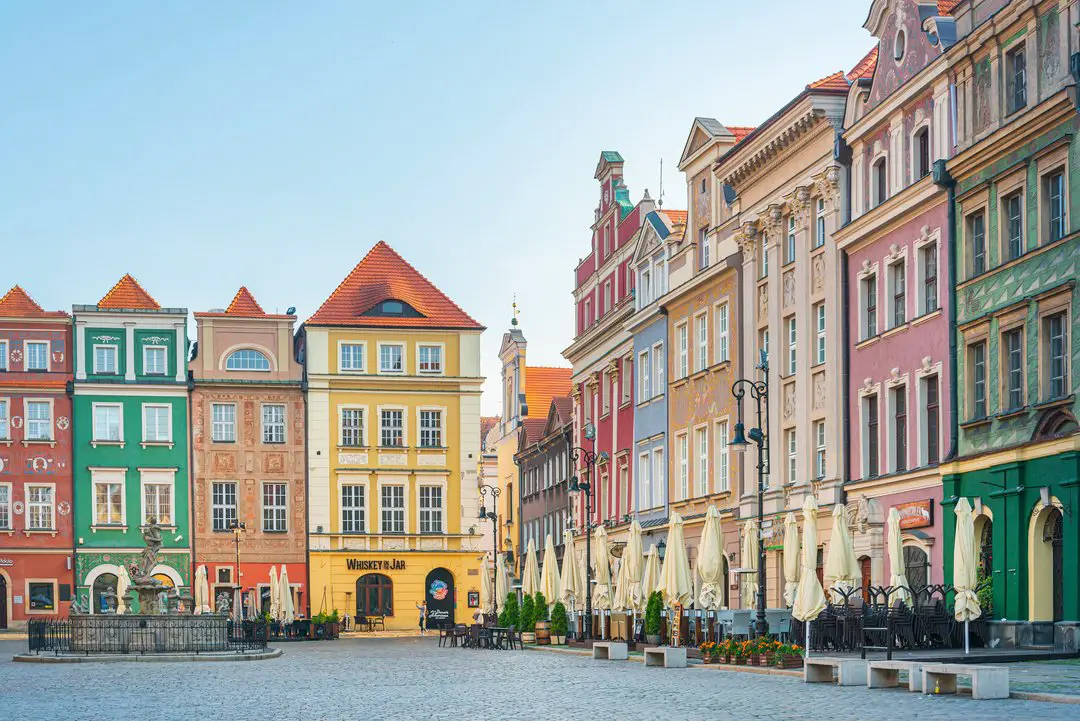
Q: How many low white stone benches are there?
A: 5